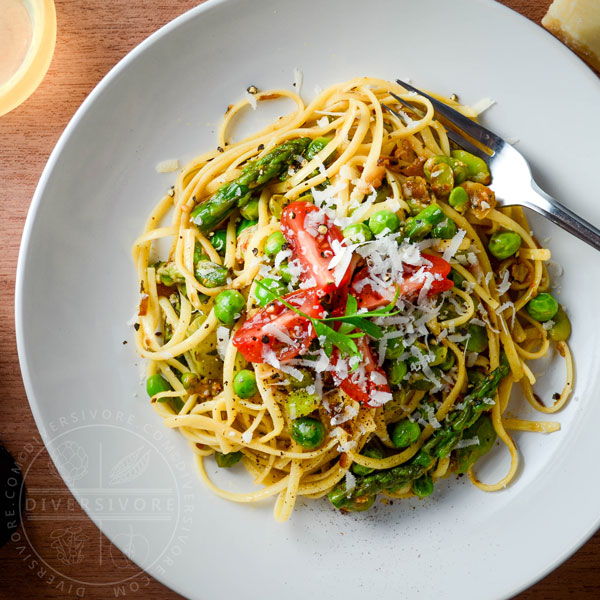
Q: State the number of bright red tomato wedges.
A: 4